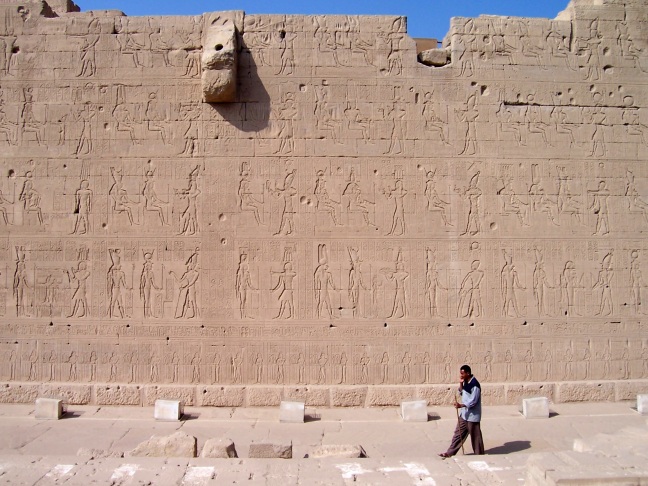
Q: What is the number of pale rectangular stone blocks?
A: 6